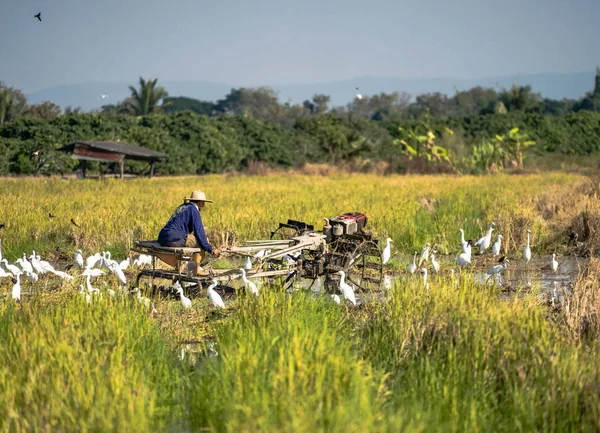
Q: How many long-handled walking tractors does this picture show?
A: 1